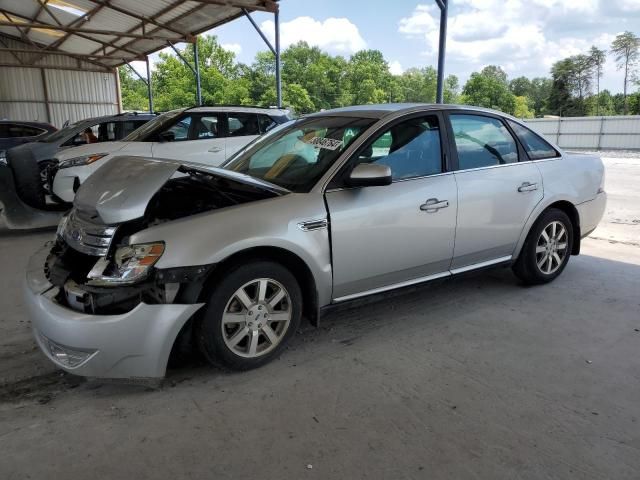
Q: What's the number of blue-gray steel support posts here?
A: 4